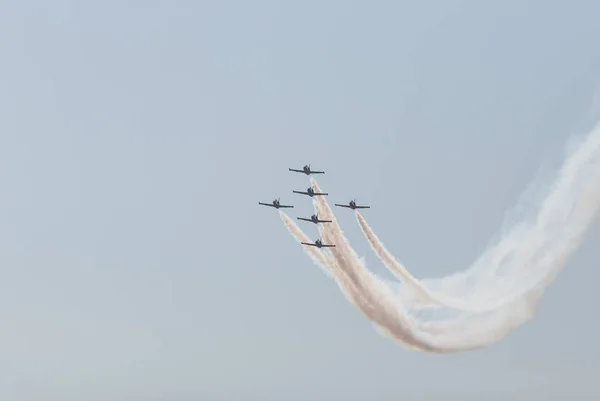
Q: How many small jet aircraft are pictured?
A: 6